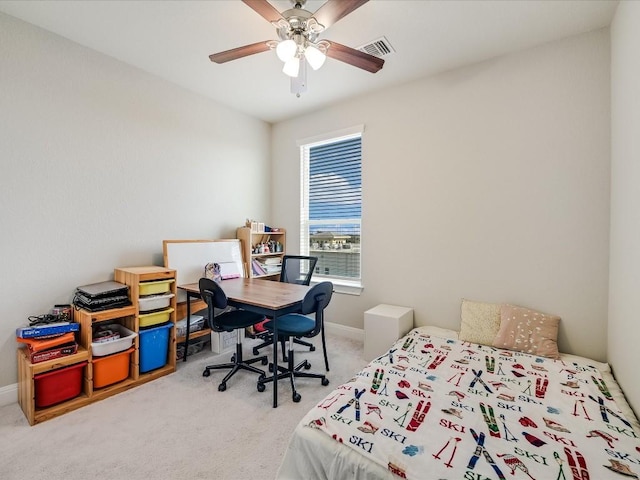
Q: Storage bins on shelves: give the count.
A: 7